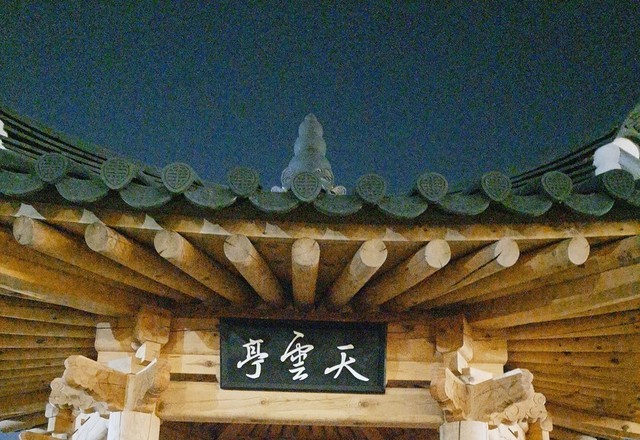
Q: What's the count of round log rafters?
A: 9